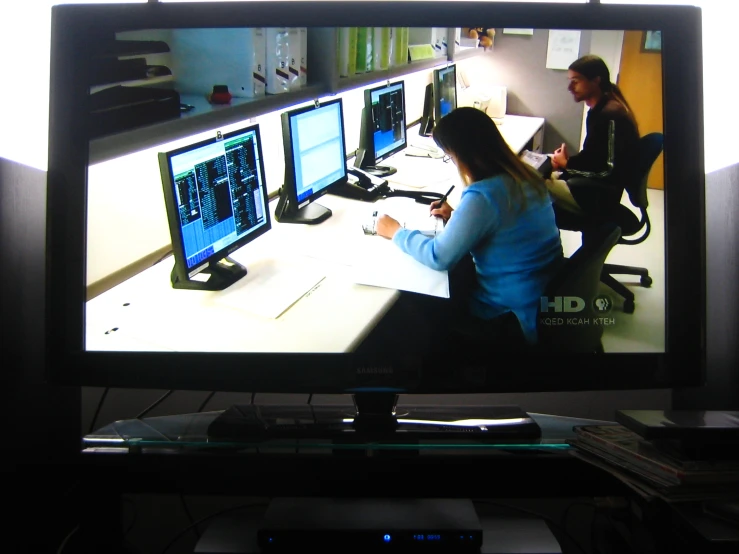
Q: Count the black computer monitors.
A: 4